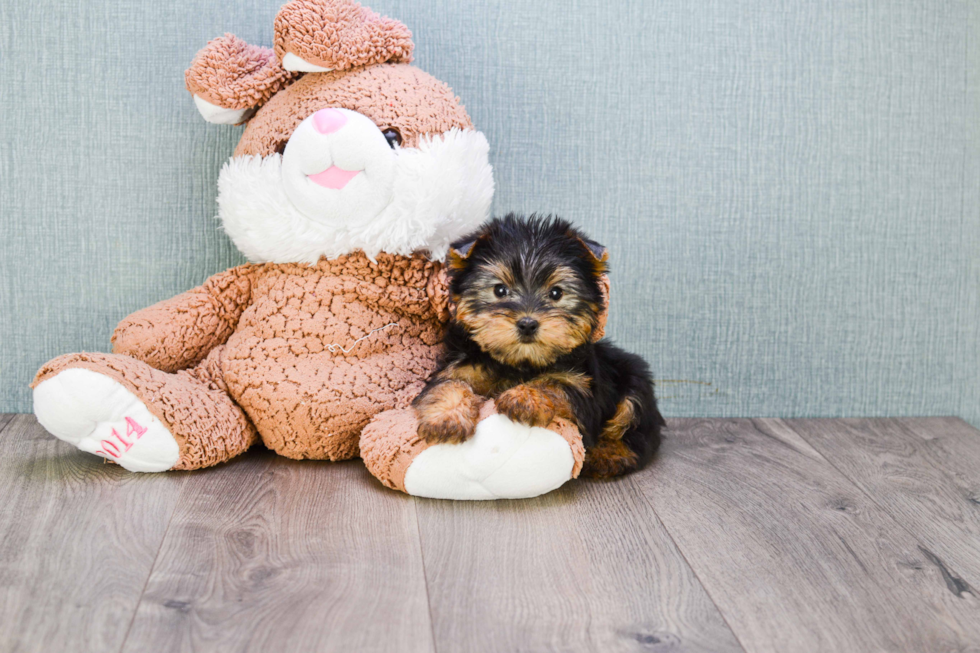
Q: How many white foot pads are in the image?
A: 2